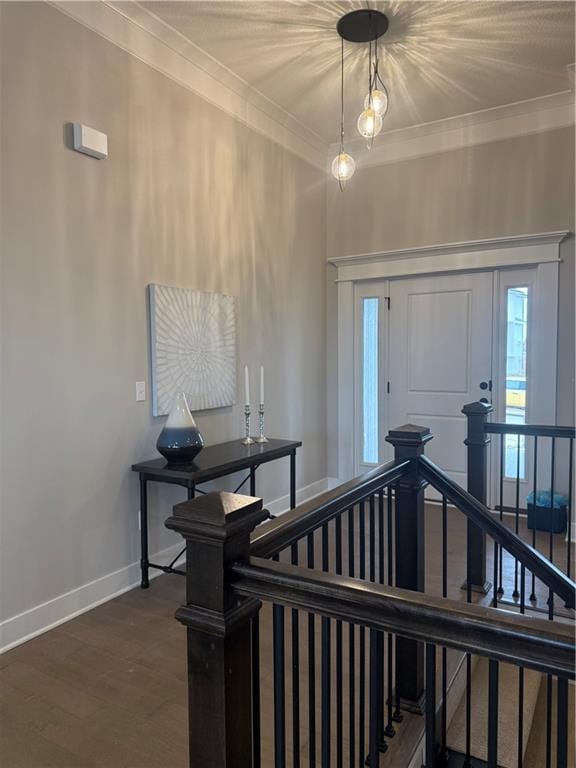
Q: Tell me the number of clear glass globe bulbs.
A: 3